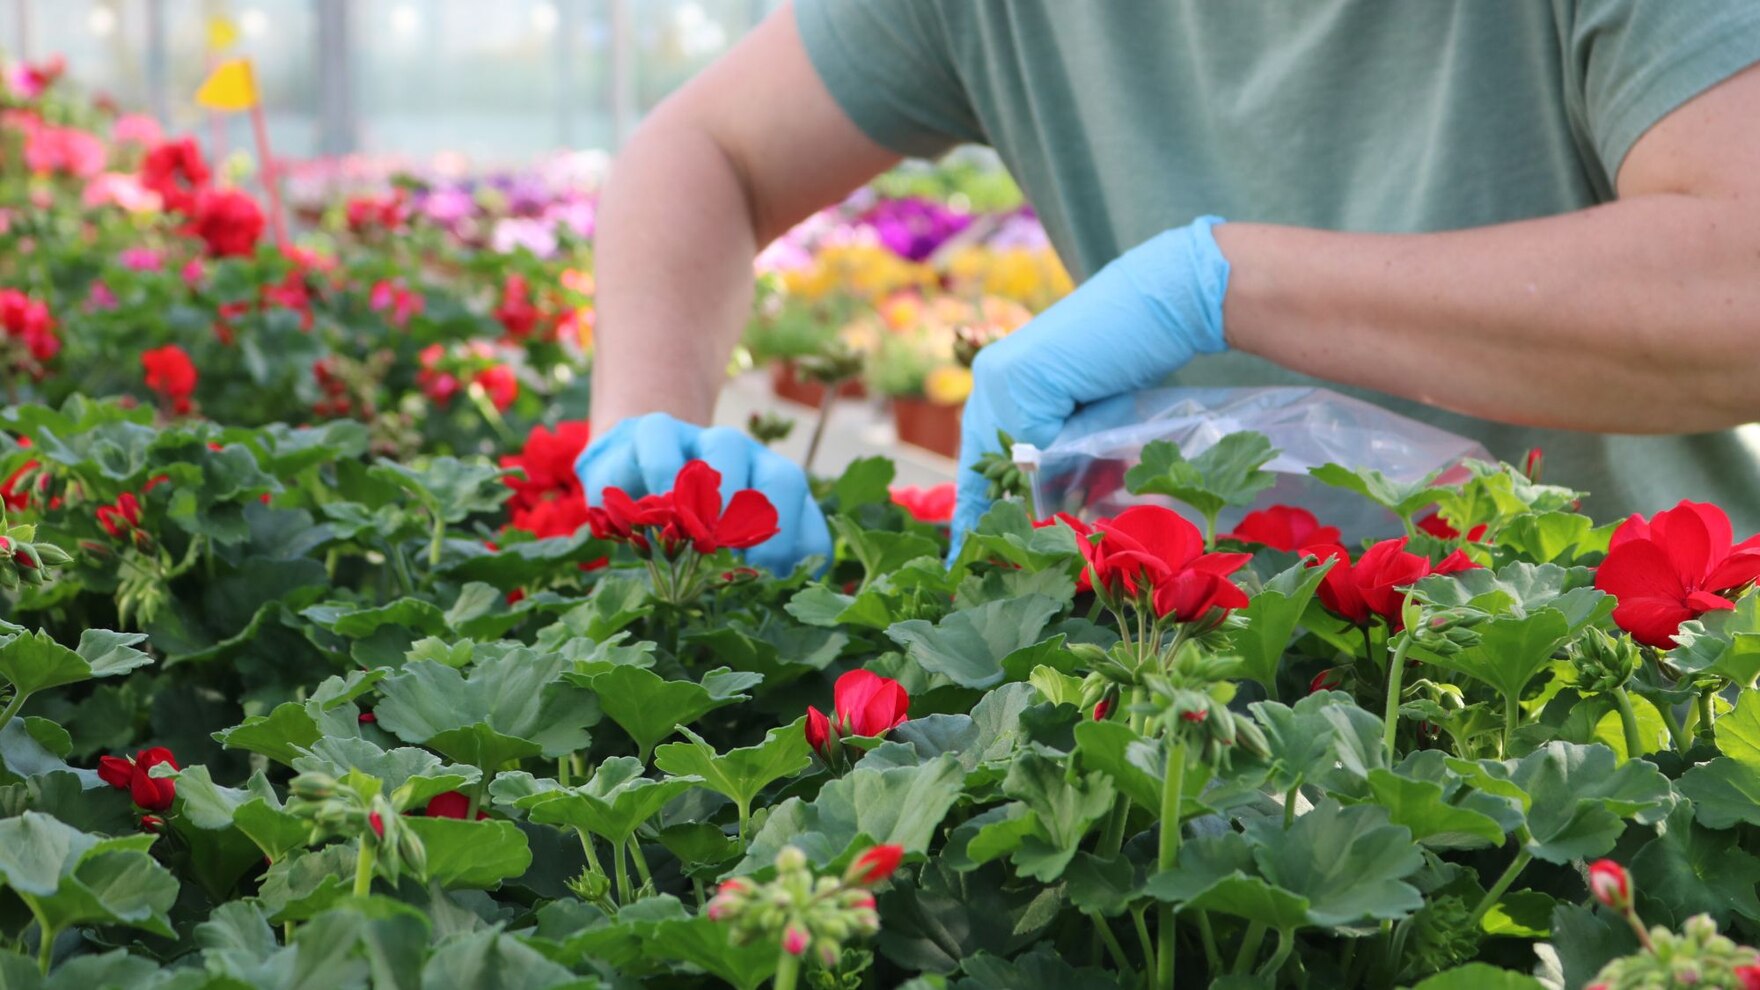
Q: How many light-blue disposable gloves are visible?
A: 2